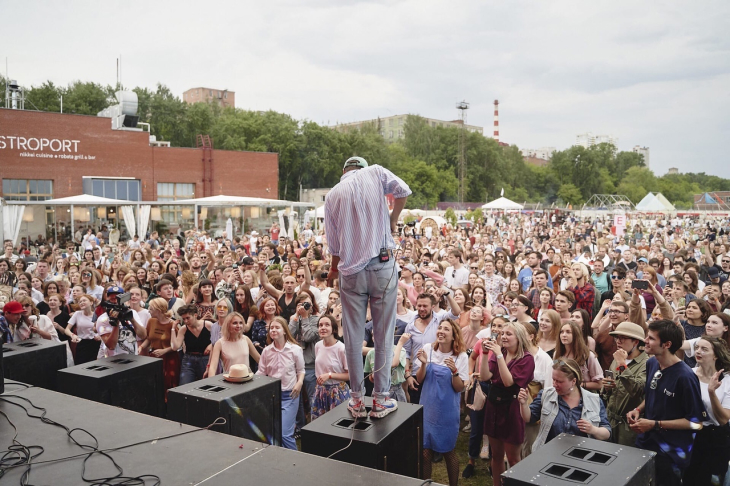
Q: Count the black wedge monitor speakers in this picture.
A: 5